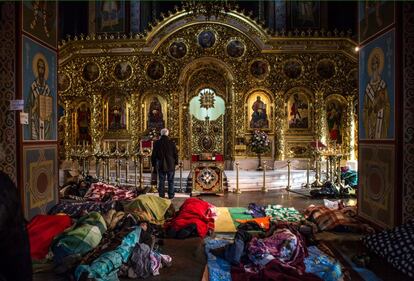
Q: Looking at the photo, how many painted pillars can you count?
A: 2